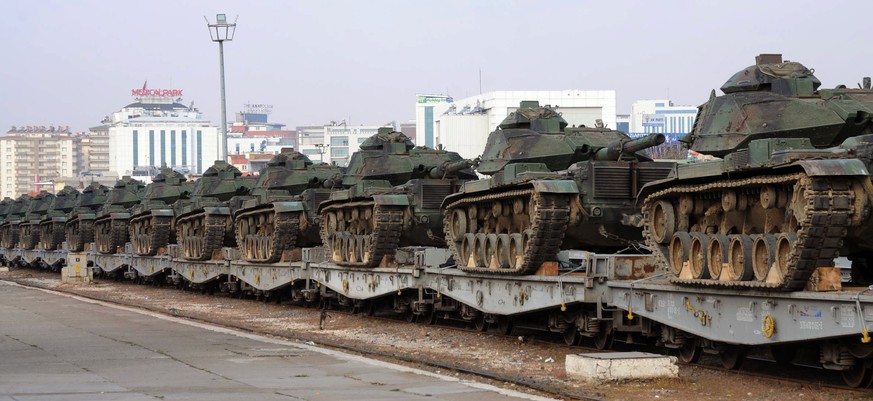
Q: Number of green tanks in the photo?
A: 12